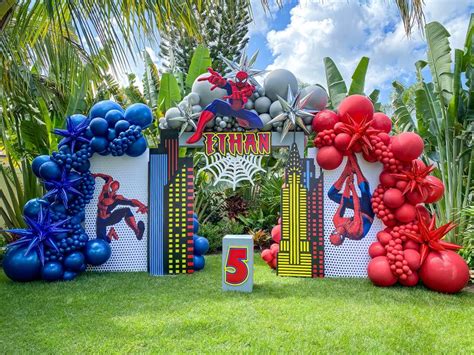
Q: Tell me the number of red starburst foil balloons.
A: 3